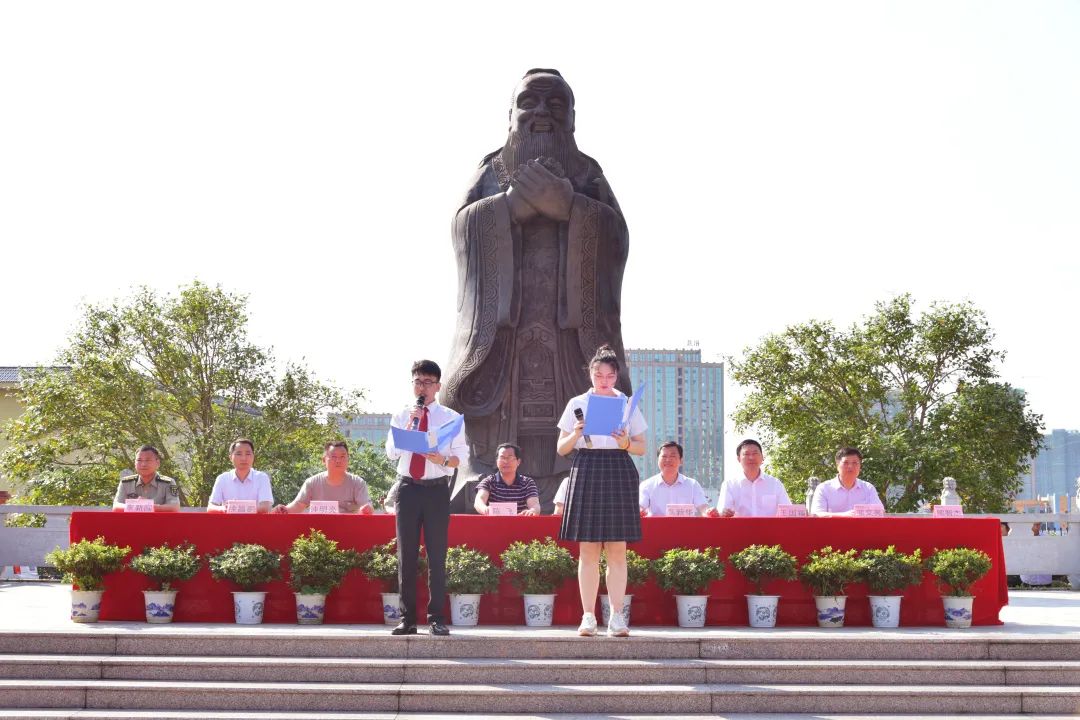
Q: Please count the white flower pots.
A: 13